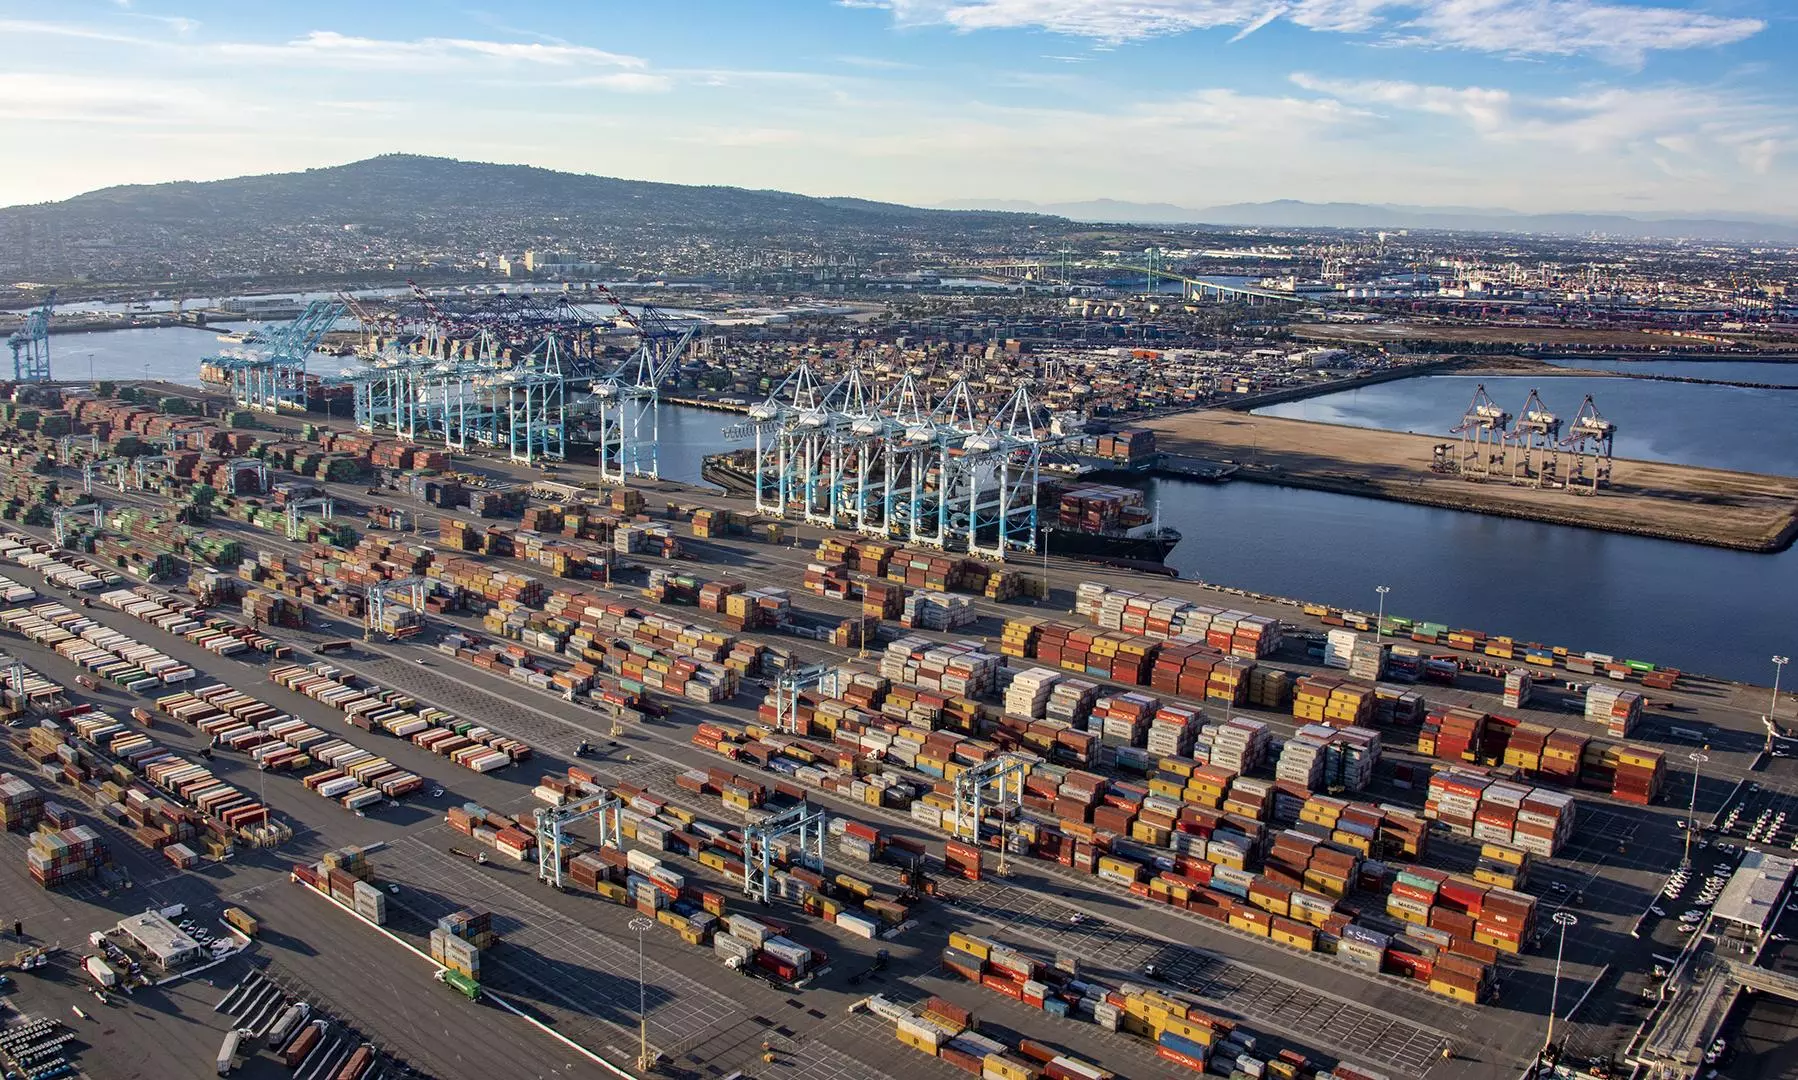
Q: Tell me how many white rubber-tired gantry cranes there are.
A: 13